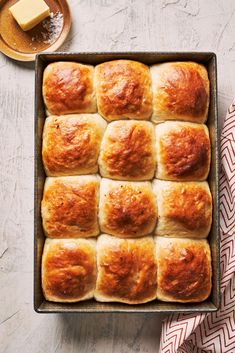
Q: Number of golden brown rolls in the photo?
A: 12